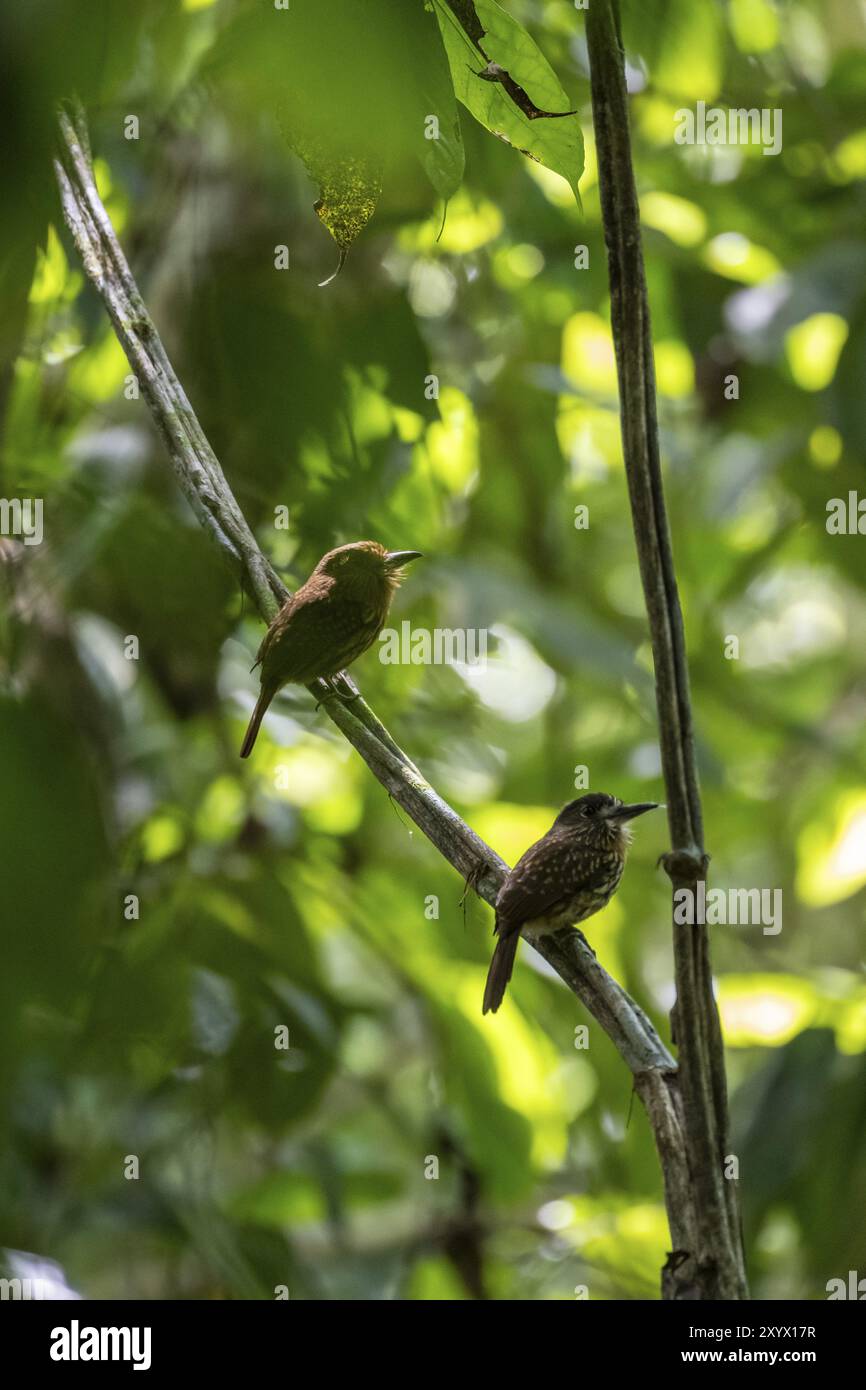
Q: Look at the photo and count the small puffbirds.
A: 2